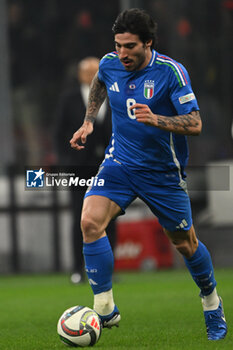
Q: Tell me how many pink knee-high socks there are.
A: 0